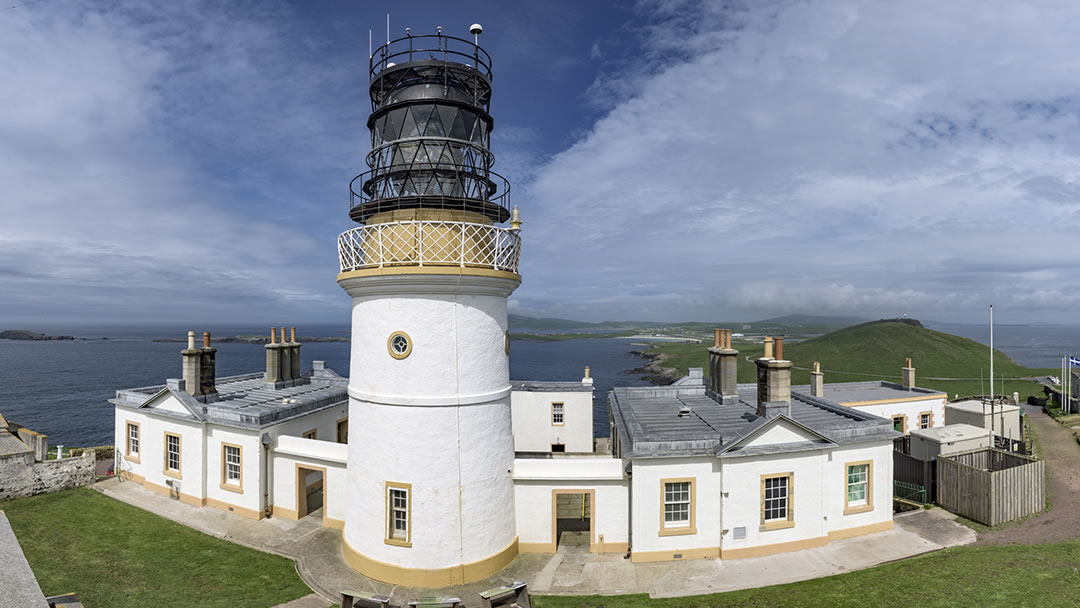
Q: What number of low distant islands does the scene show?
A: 2